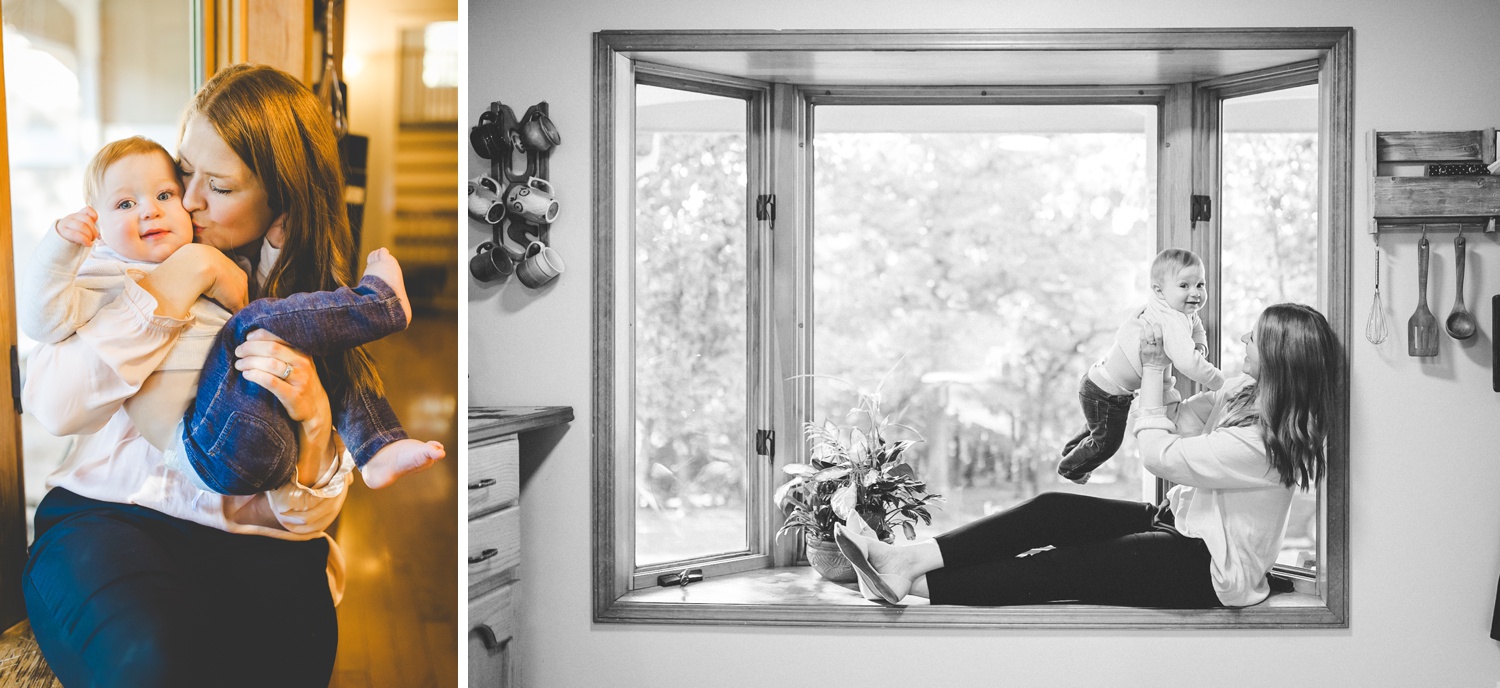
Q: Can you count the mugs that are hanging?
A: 6